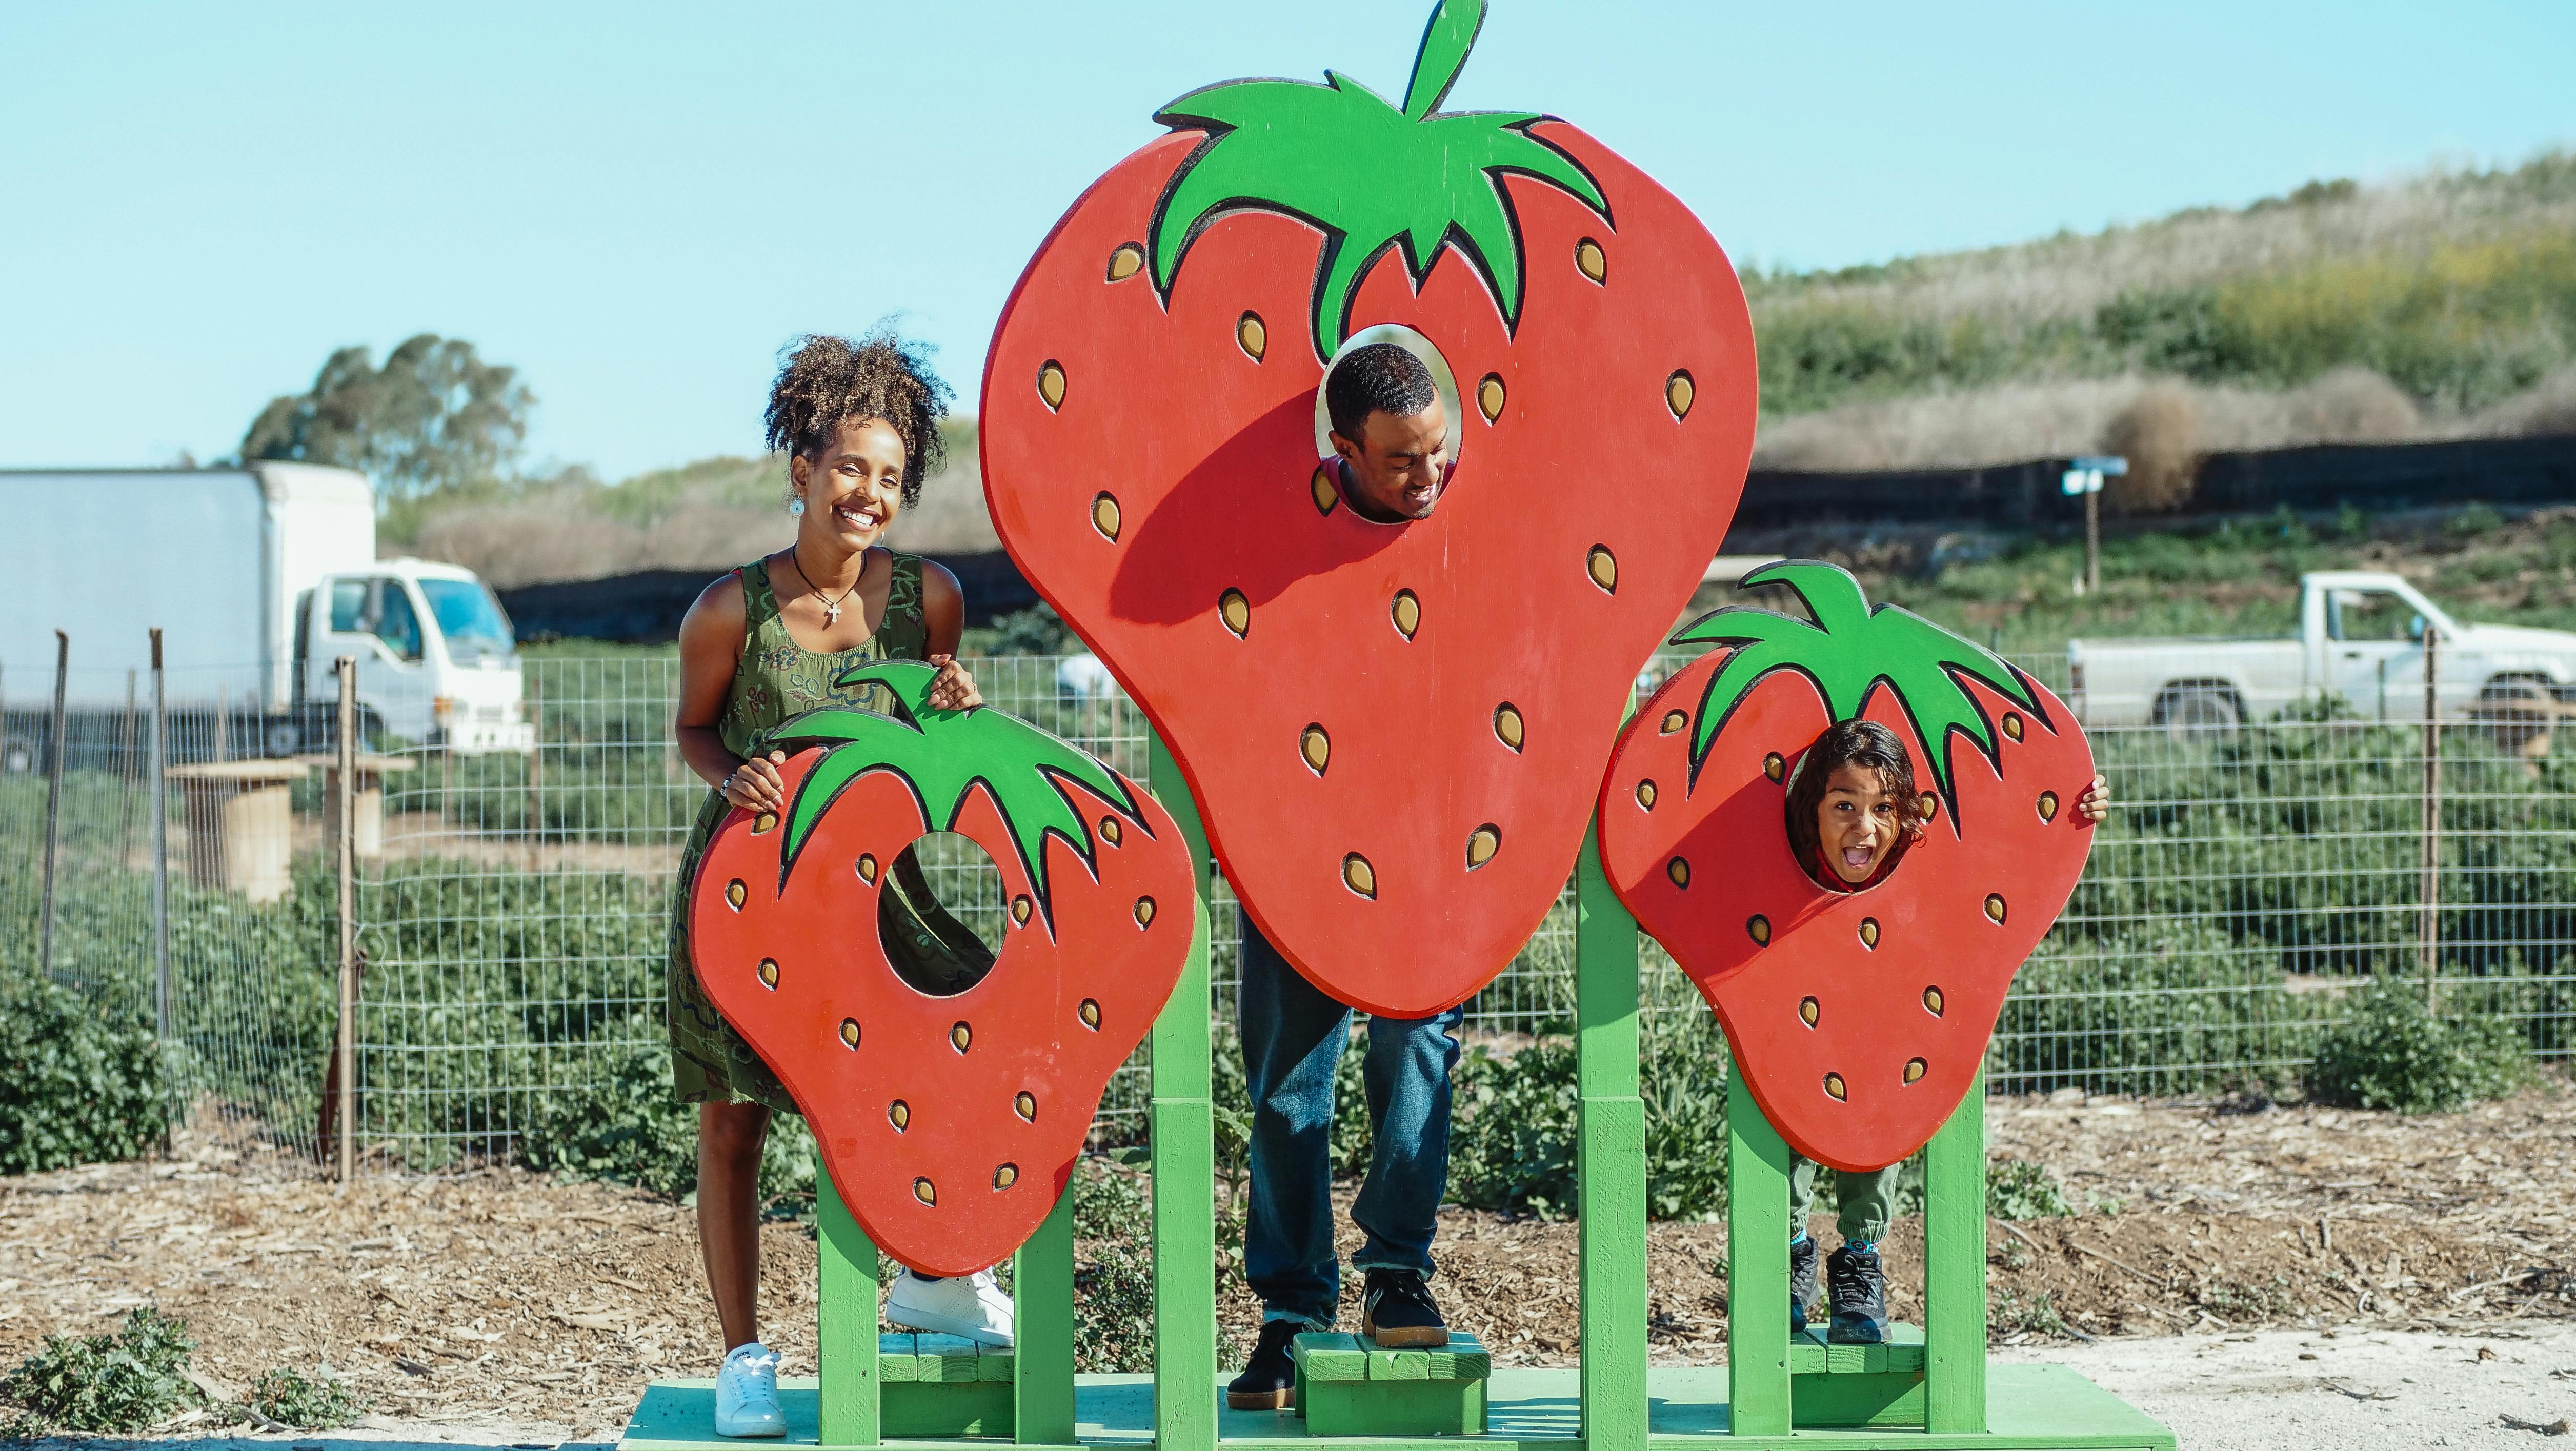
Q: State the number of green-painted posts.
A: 6